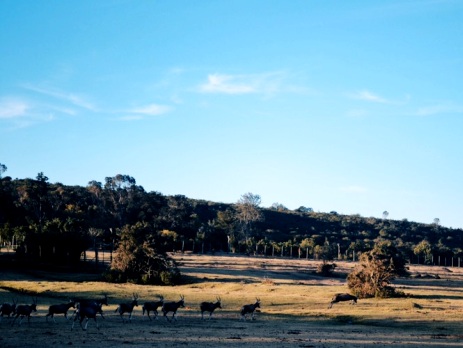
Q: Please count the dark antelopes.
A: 11